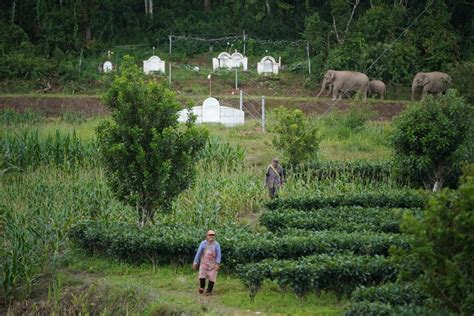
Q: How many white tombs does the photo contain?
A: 5